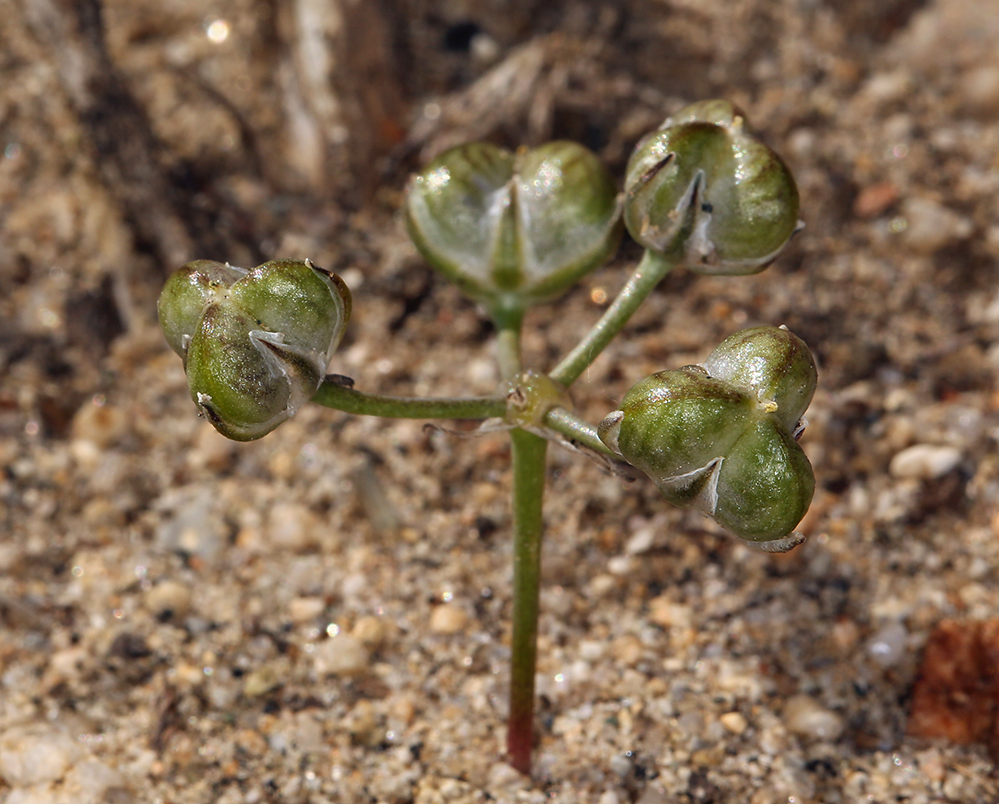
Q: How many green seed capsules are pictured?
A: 4